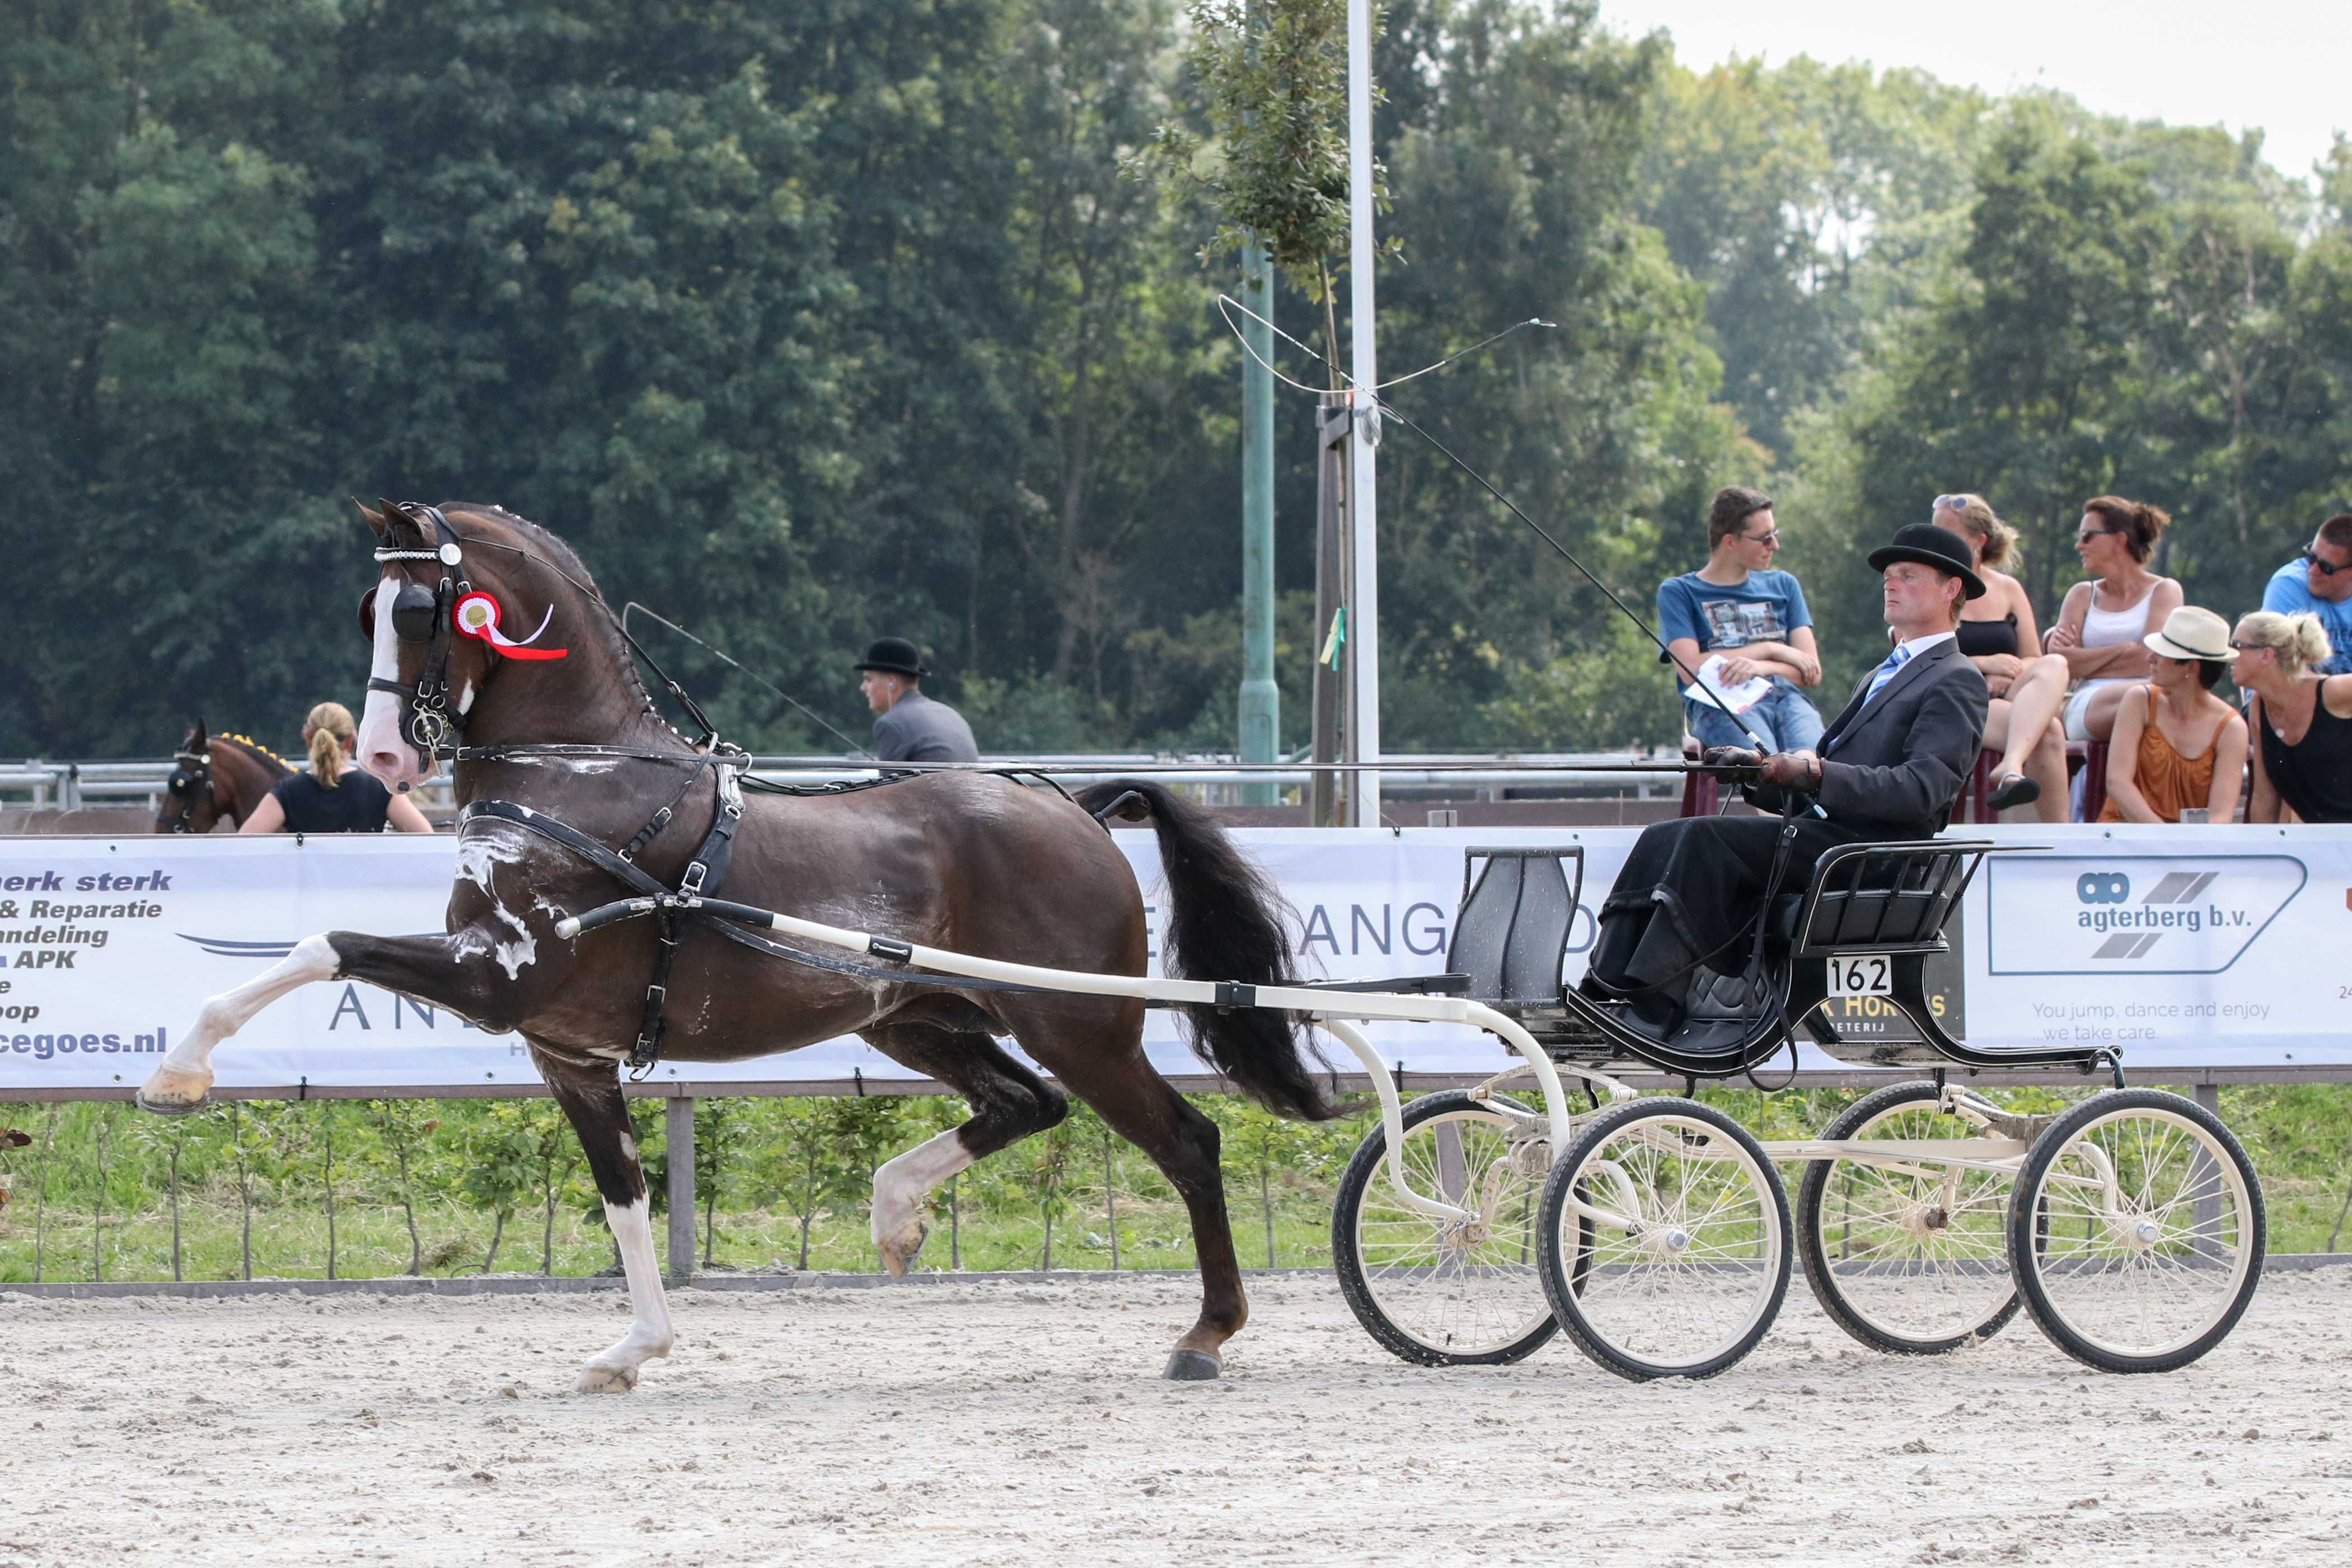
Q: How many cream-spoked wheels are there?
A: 4